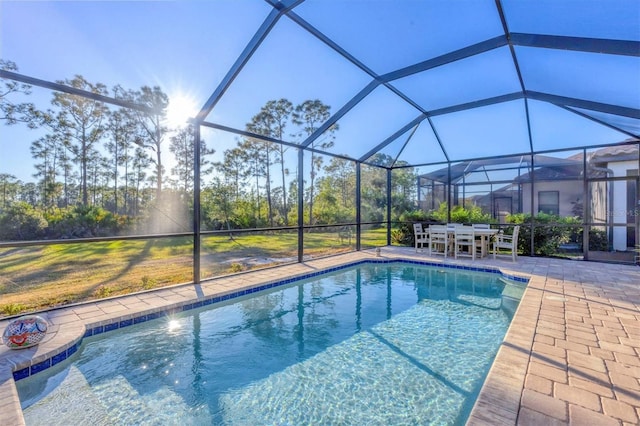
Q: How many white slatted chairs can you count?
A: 6